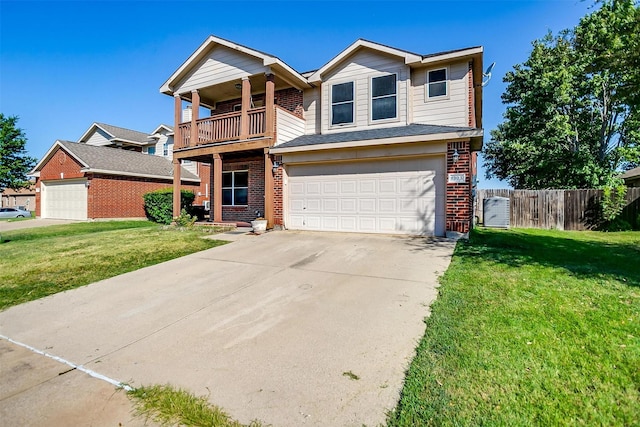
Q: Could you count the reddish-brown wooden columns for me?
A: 7